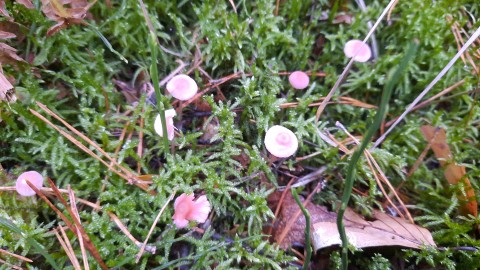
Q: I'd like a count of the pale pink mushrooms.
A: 7